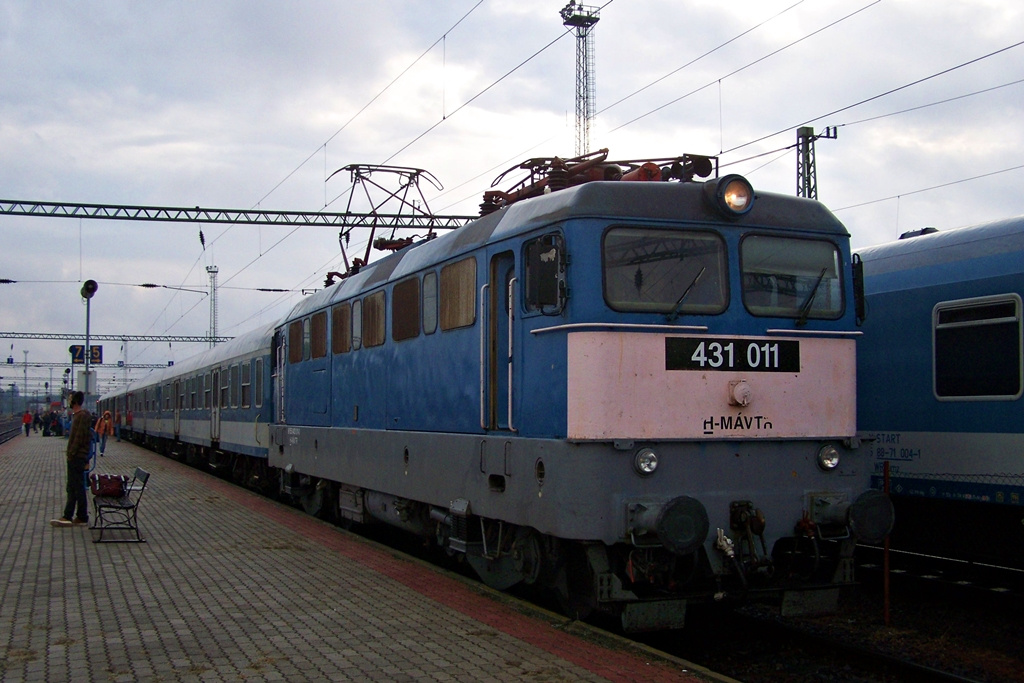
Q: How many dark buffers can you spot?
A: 2